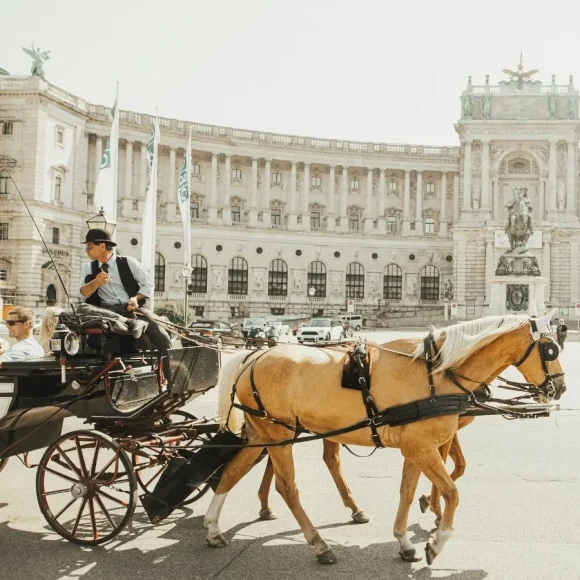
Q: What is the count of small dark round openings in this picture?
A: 9